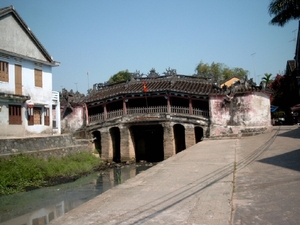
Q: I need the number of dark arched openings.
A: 5